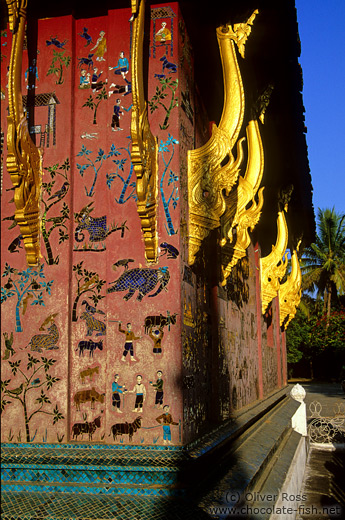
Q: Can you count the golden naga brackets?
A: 6